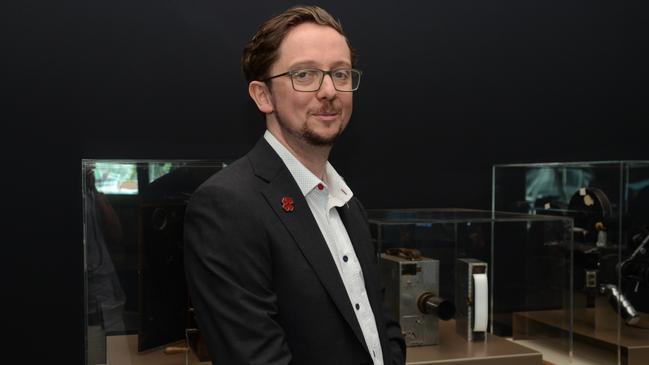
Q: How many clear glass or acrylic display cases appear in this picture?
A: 3